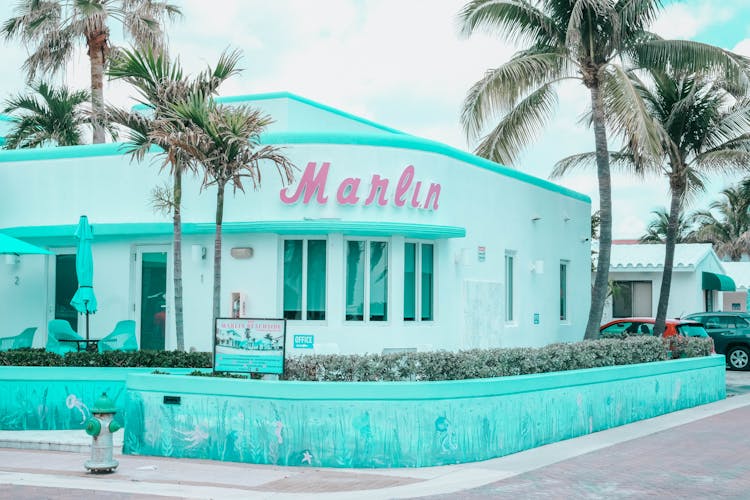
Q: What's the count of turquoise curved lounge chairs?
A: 3